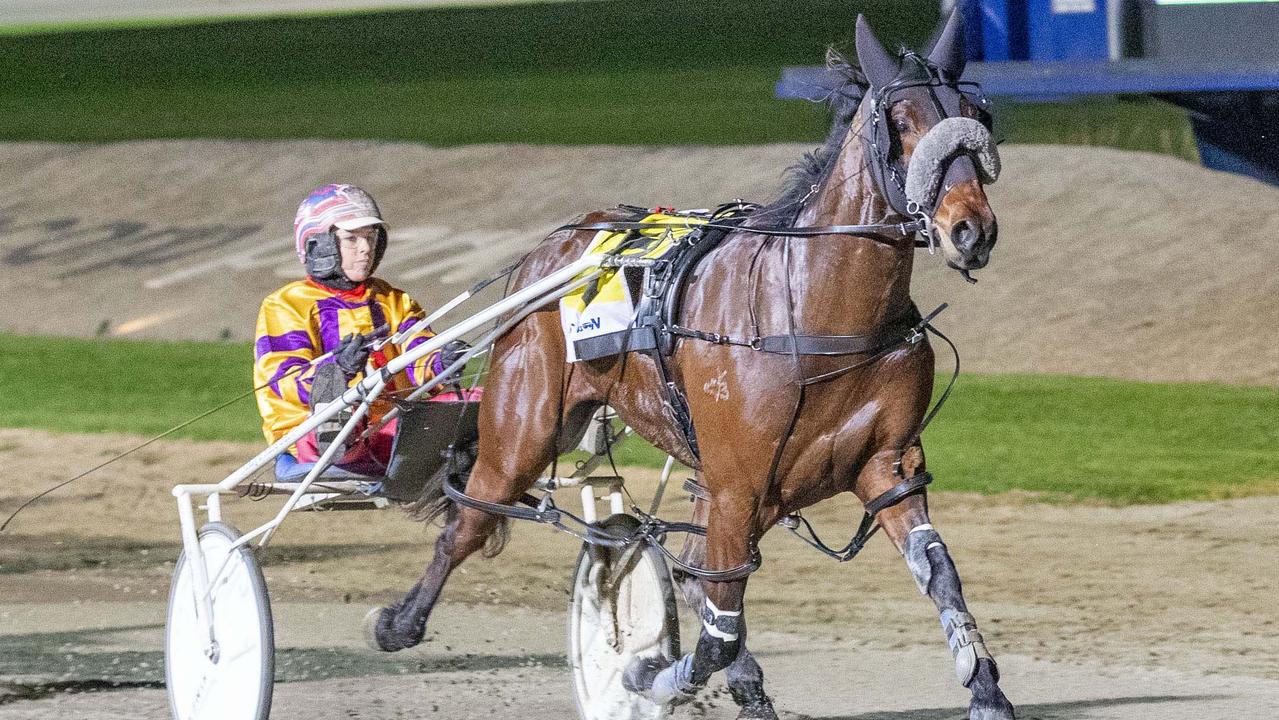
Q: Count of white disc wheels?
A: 2